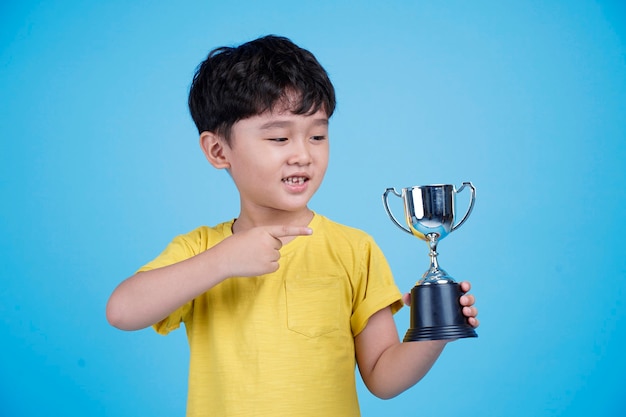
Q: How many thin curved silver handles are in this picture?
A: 2